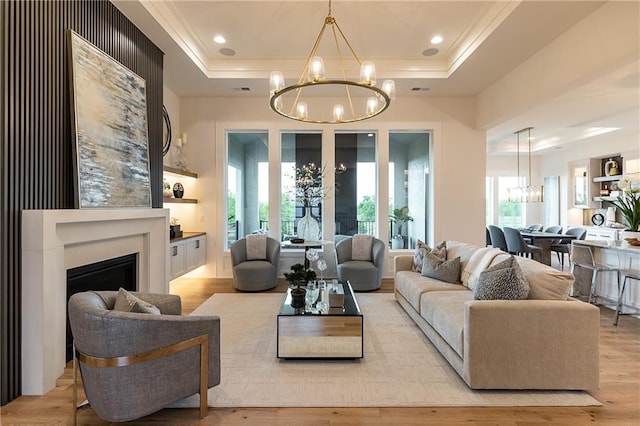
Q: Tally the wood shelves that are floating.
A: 2